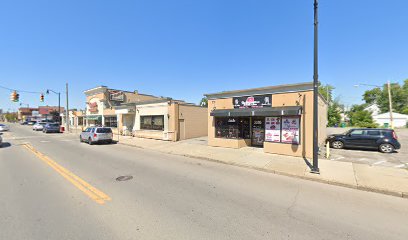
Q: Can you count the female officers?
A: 0